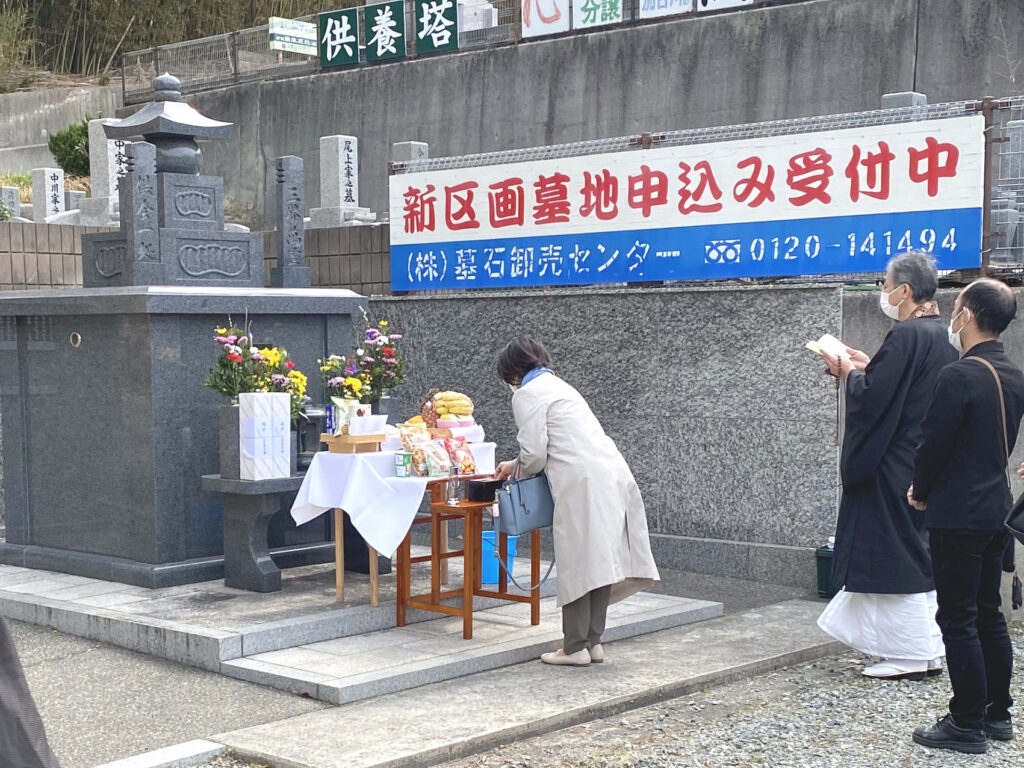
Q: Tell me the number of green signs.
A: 3